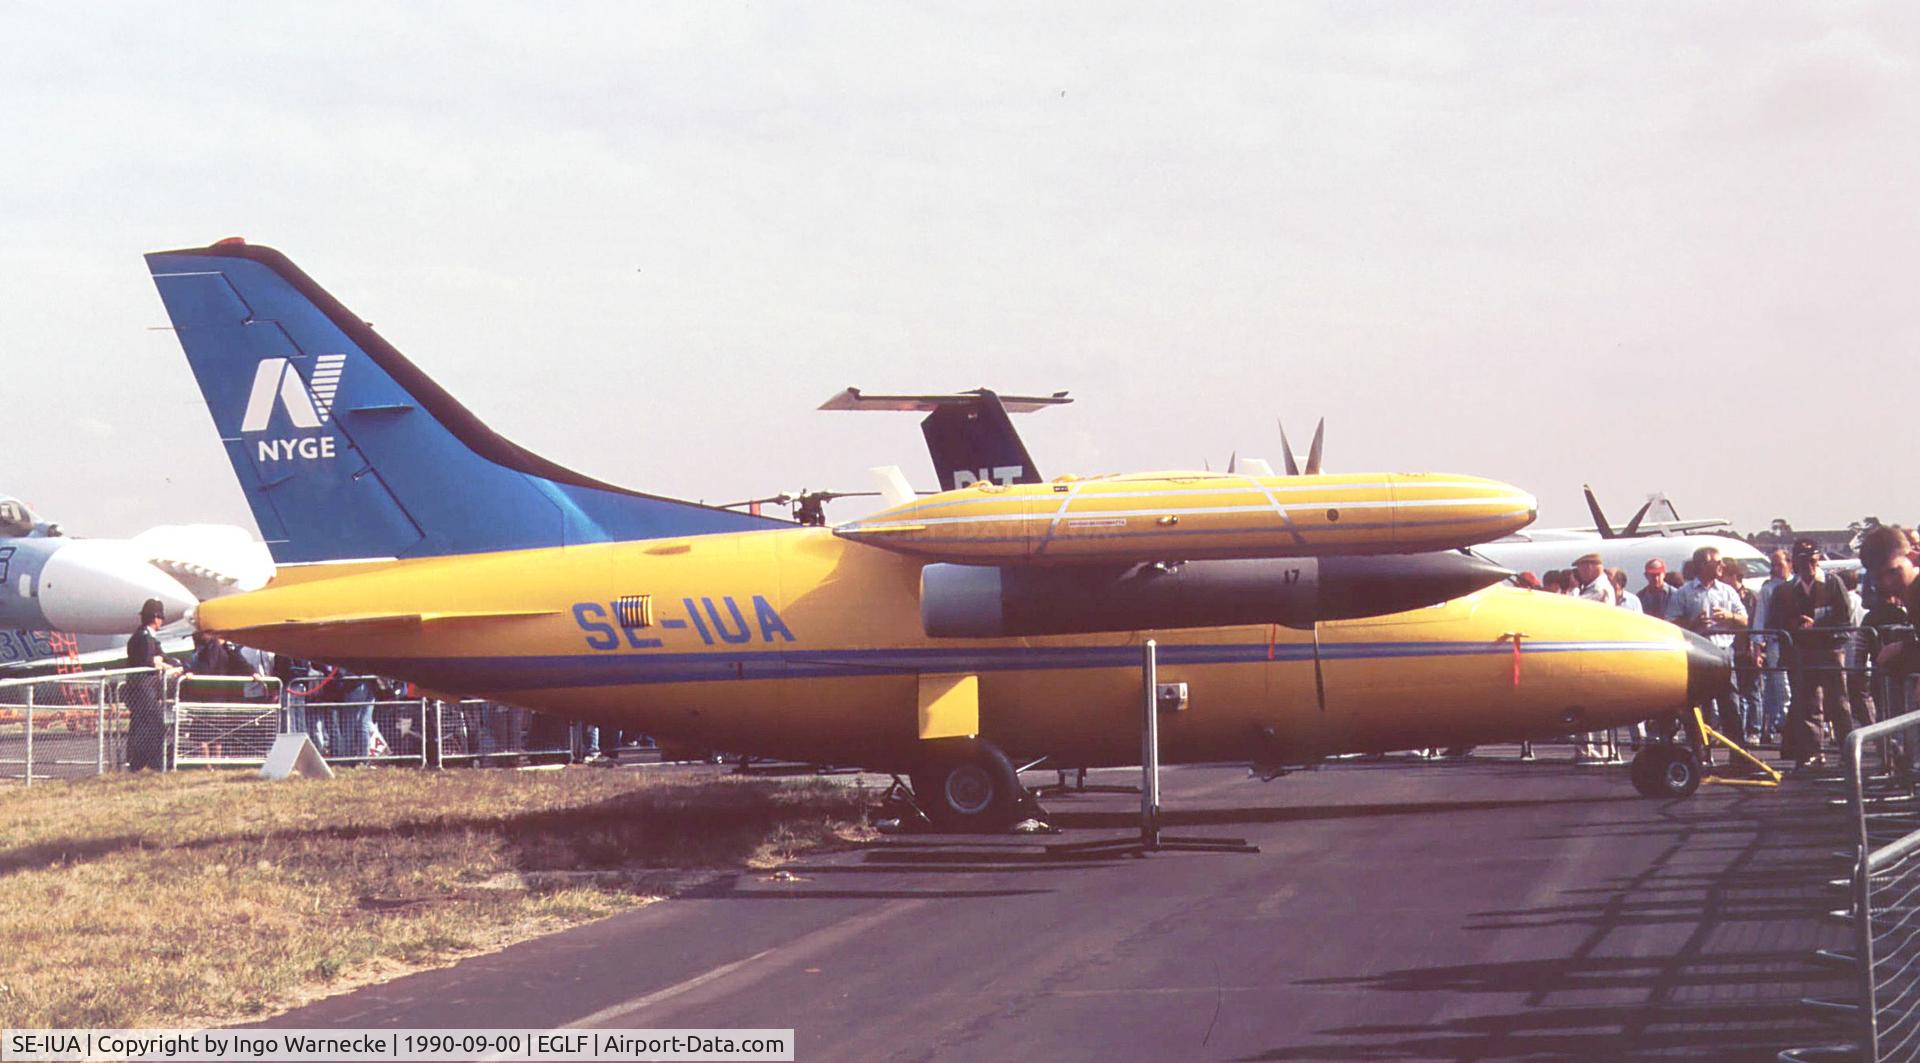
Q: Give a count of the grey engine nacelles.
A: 1